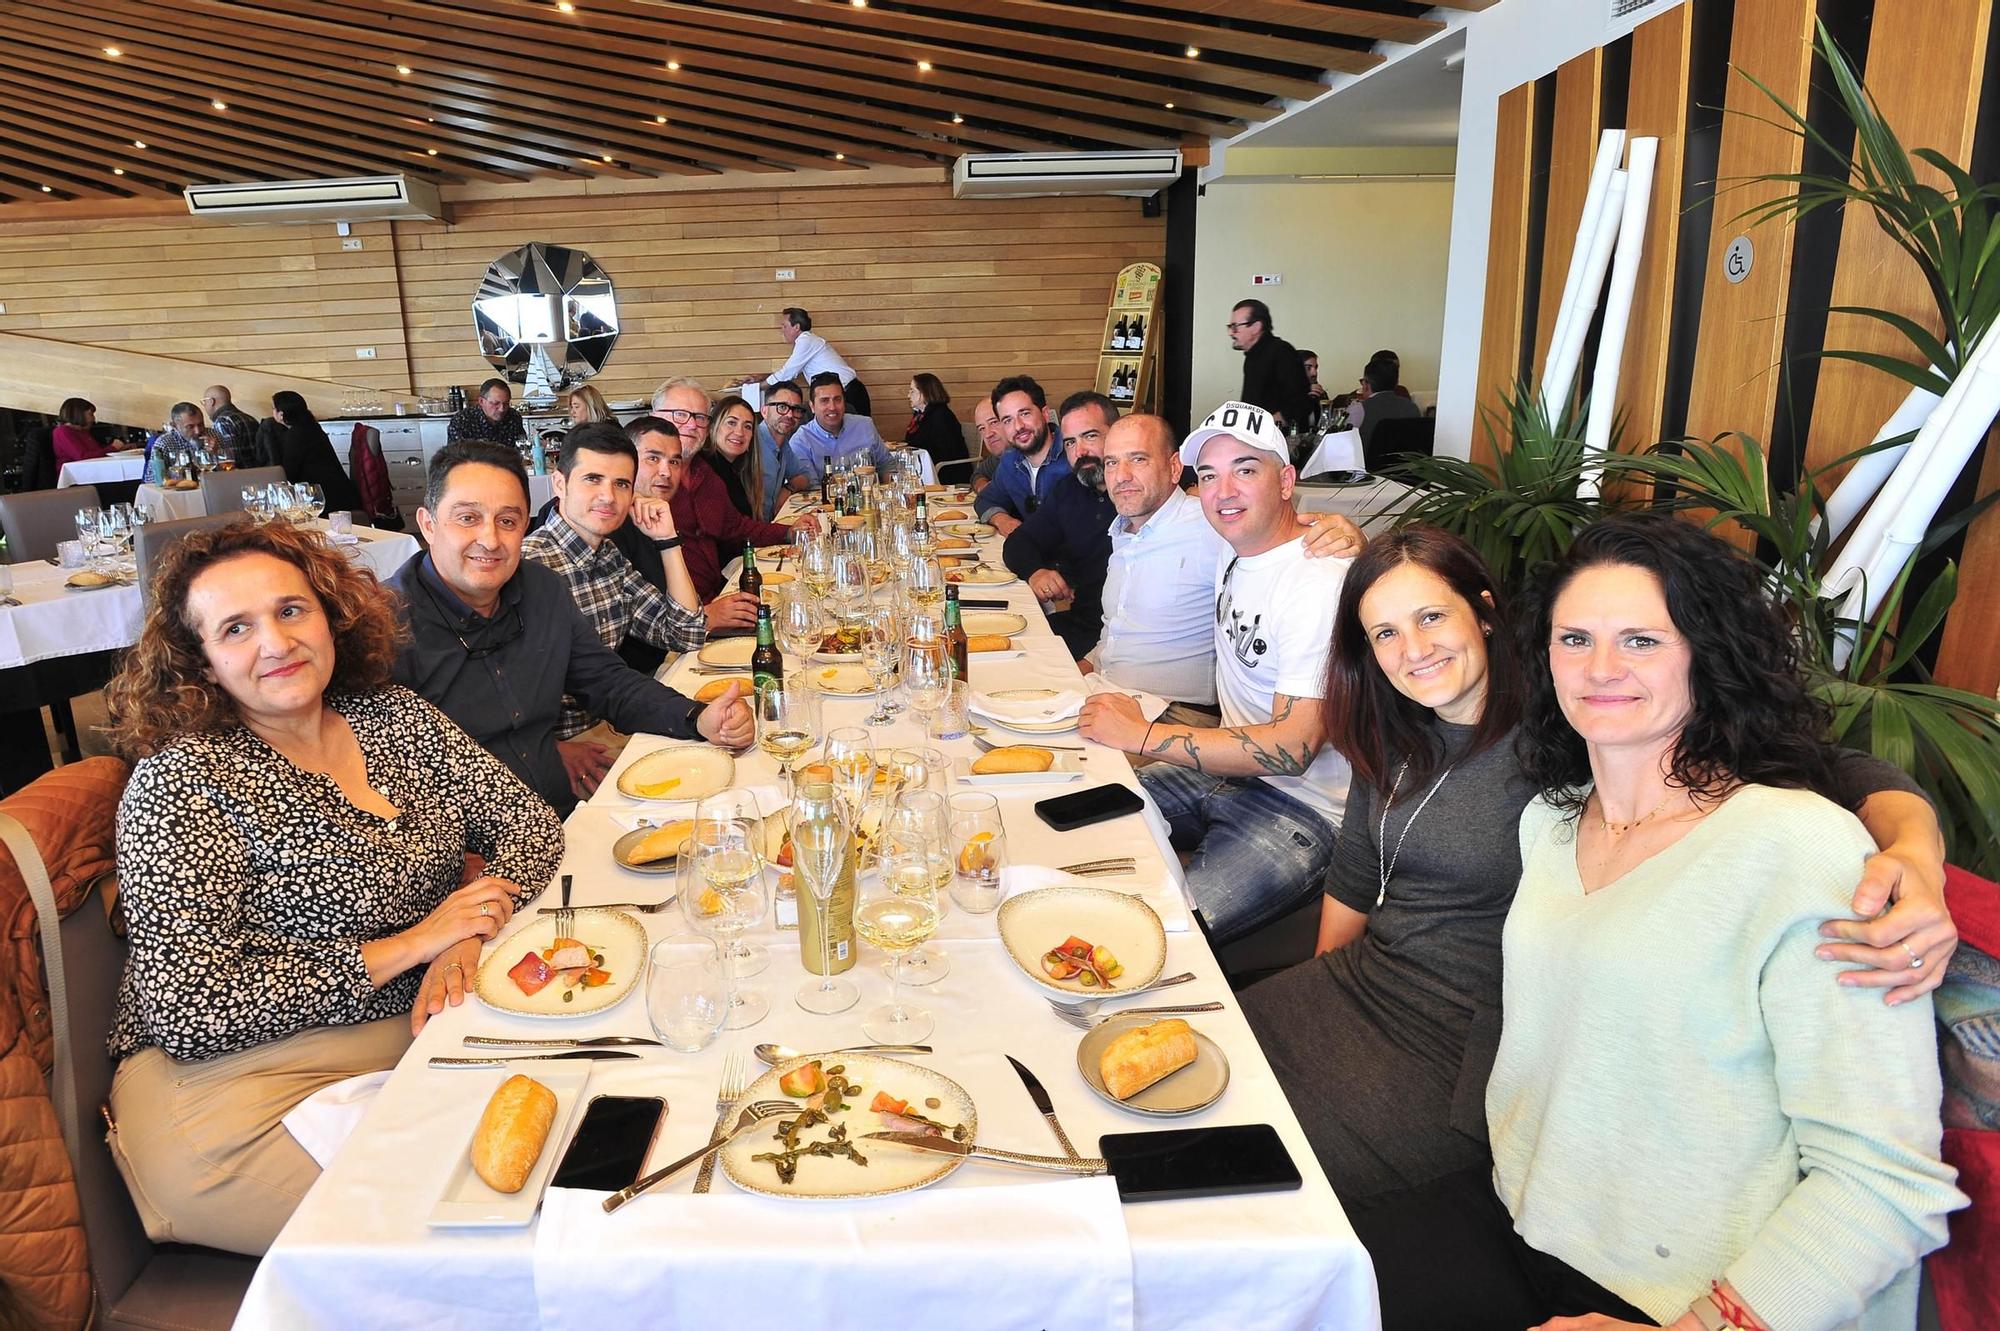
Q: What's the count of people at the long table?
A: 15